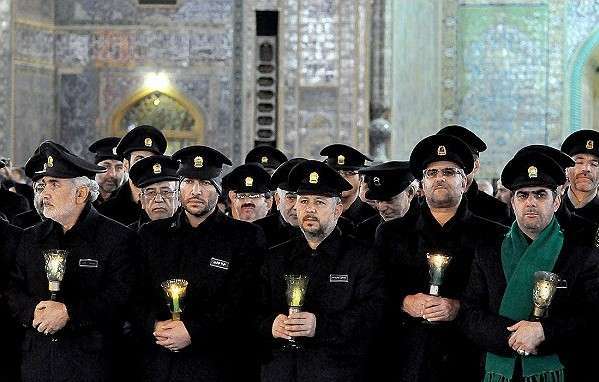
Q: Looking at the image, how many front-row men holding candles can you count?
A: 5